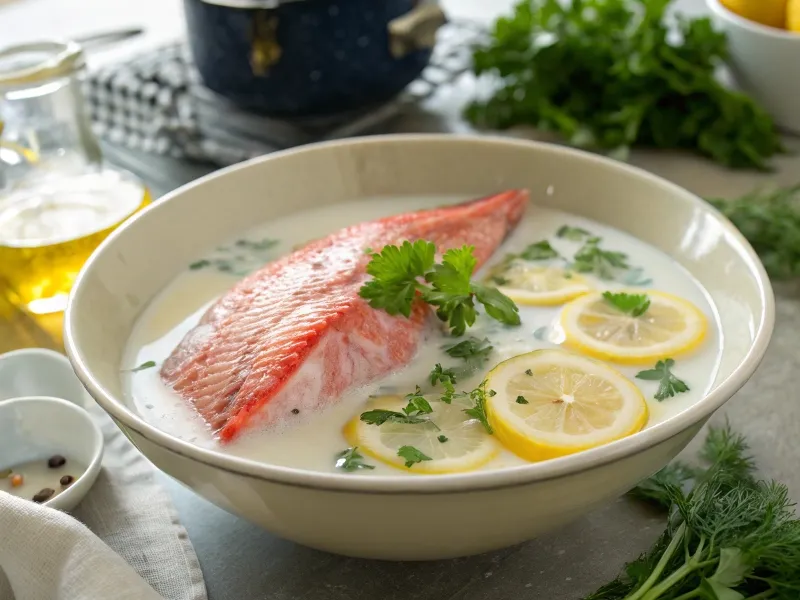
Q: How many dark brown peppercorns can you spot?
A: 3